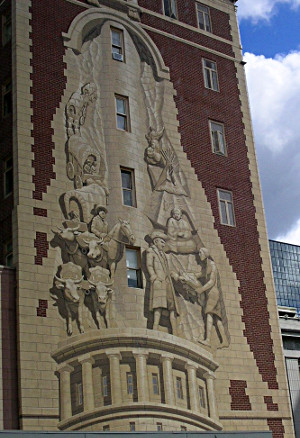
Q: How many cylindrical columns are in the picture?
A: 7